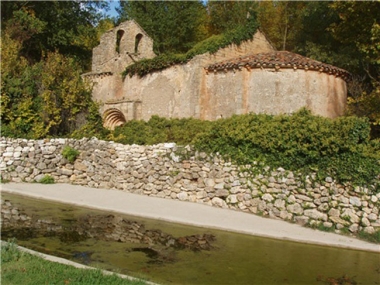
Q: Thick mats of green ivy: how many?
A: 2